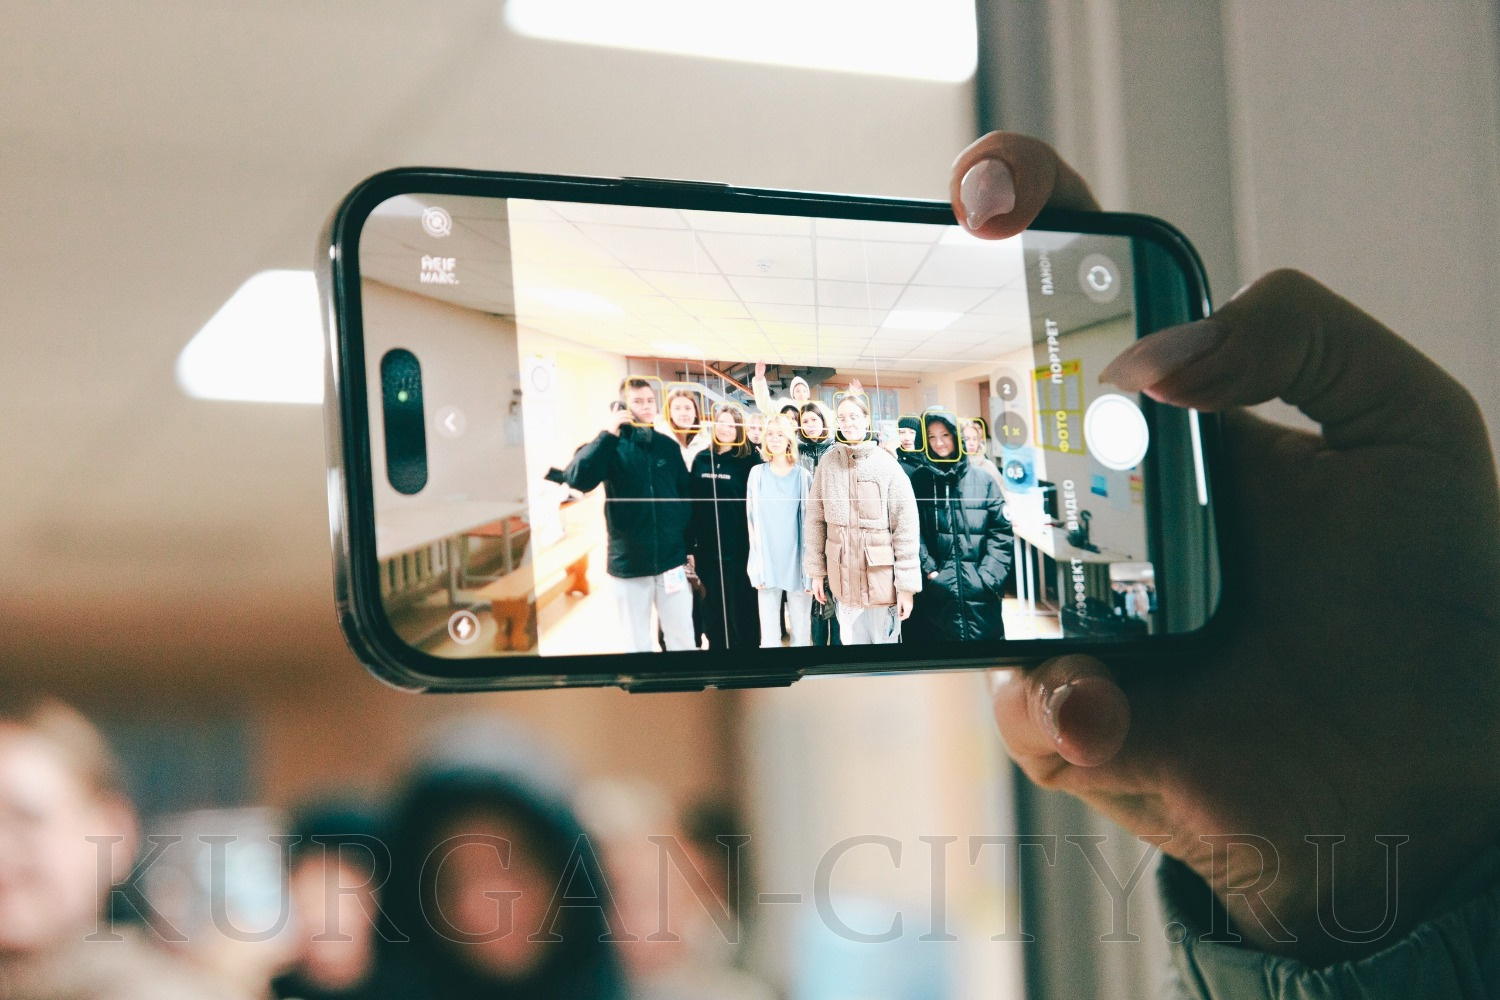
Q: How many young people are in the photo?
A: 12